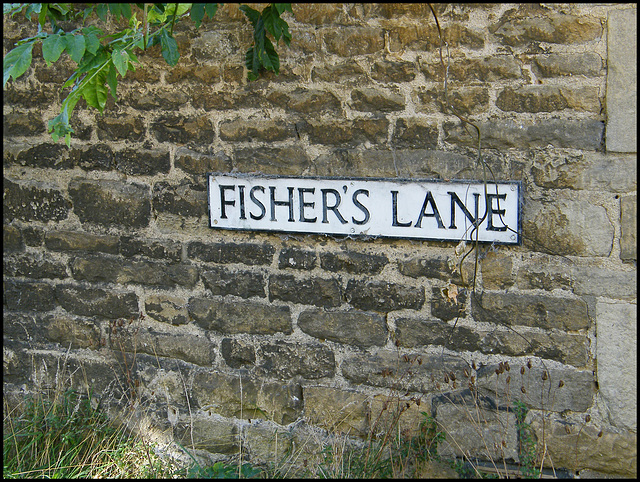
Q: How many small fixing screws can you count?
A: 6